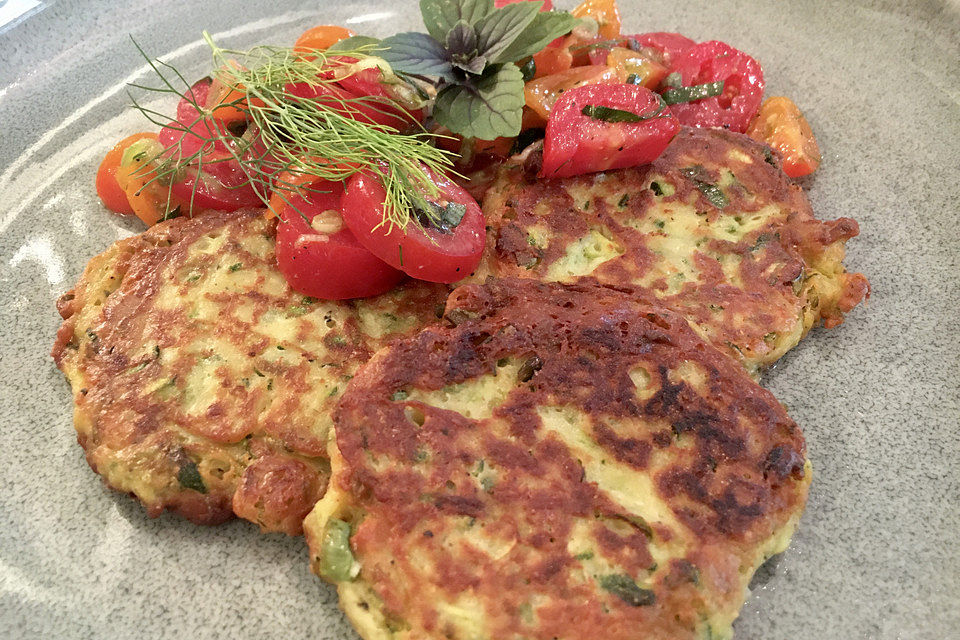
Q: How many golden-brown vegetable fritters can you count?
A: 3